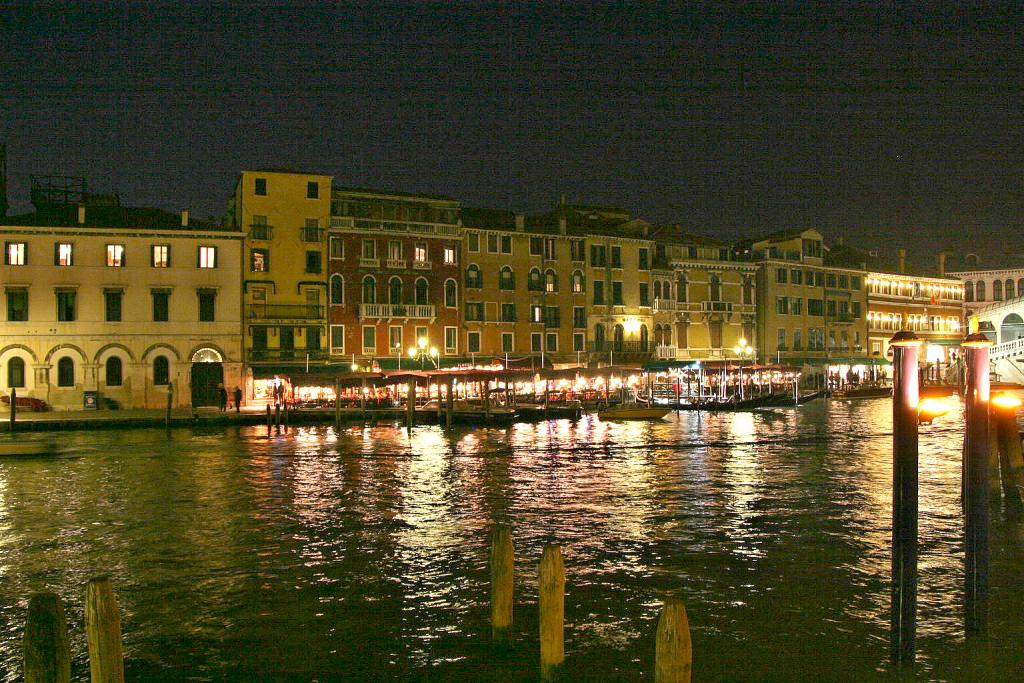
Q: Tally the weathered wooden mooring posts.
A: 5